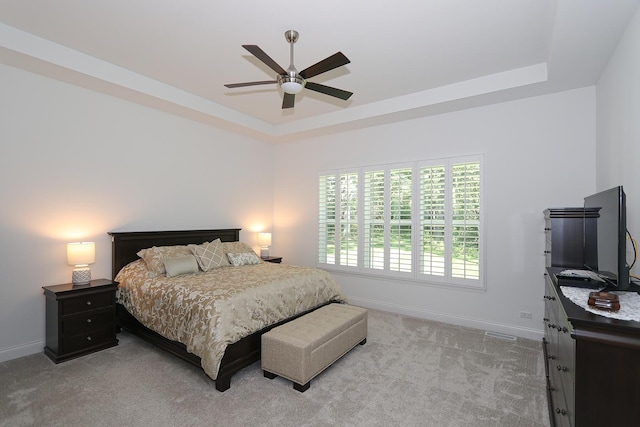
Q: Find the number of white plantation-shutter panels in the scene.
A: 6